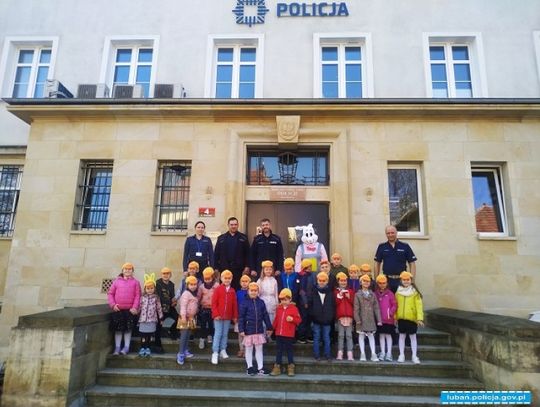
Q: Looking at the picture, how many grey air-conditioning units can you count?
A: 4